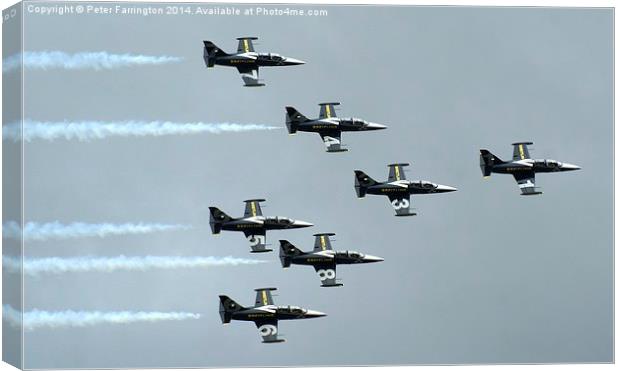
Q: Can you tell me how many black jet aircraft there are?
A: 7